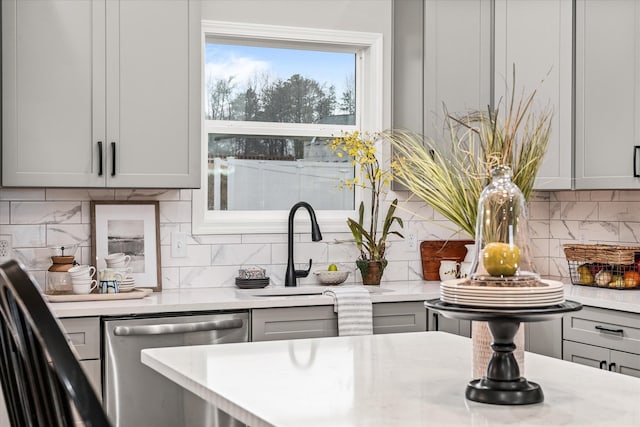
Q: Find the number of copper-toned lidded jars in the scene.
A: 1